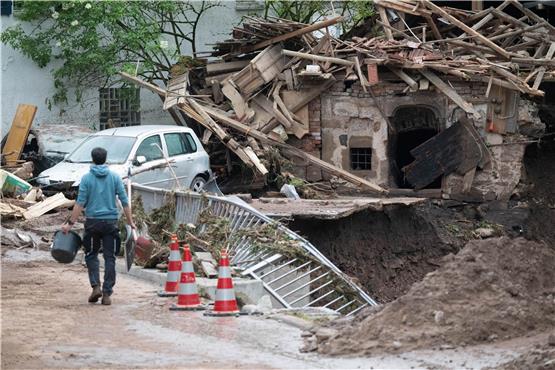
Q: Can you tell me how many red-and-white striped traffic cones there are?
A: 3